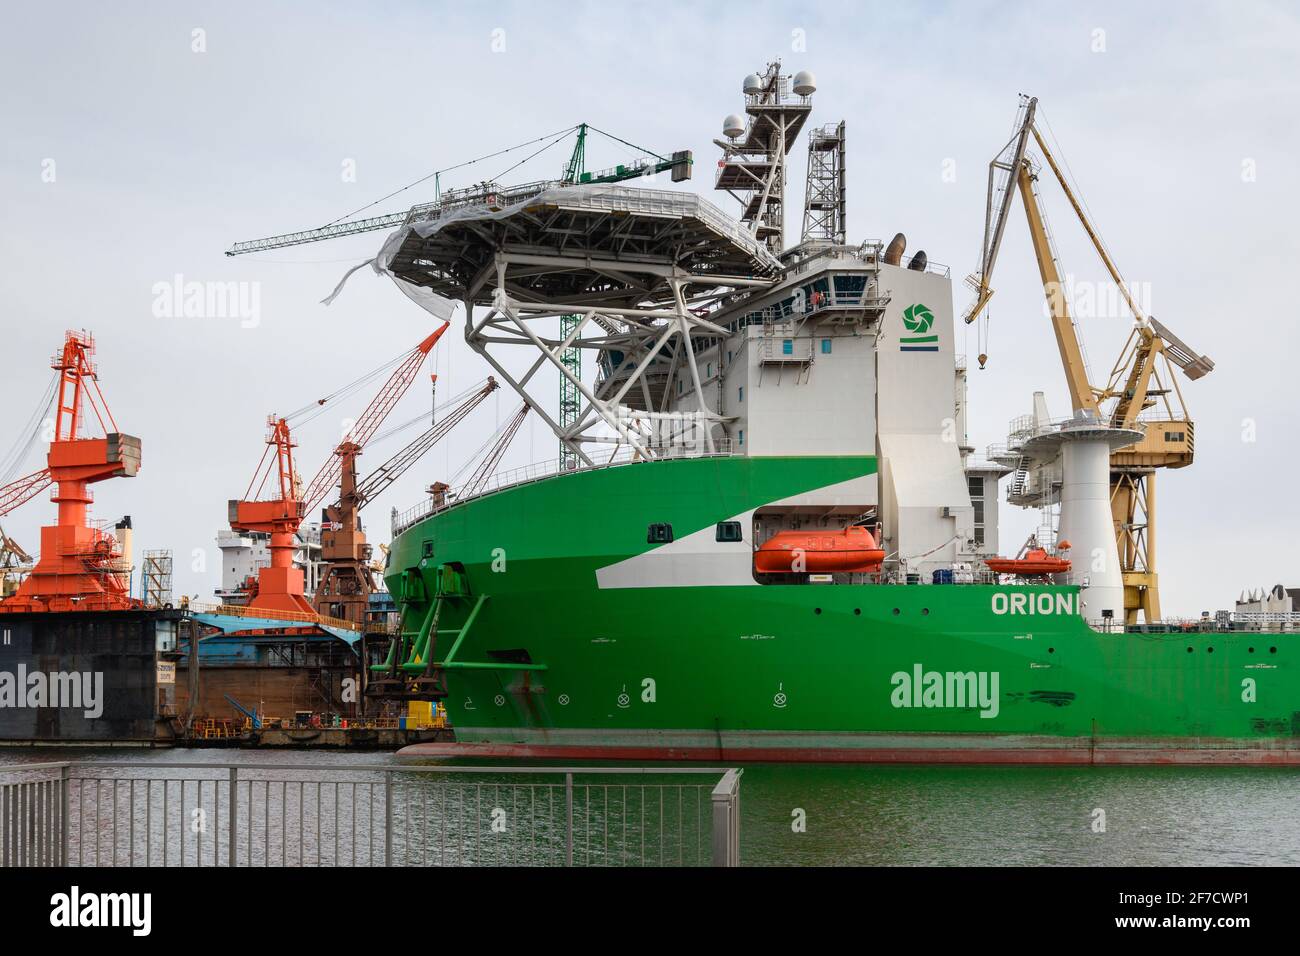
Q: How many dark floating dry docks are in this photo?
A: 1